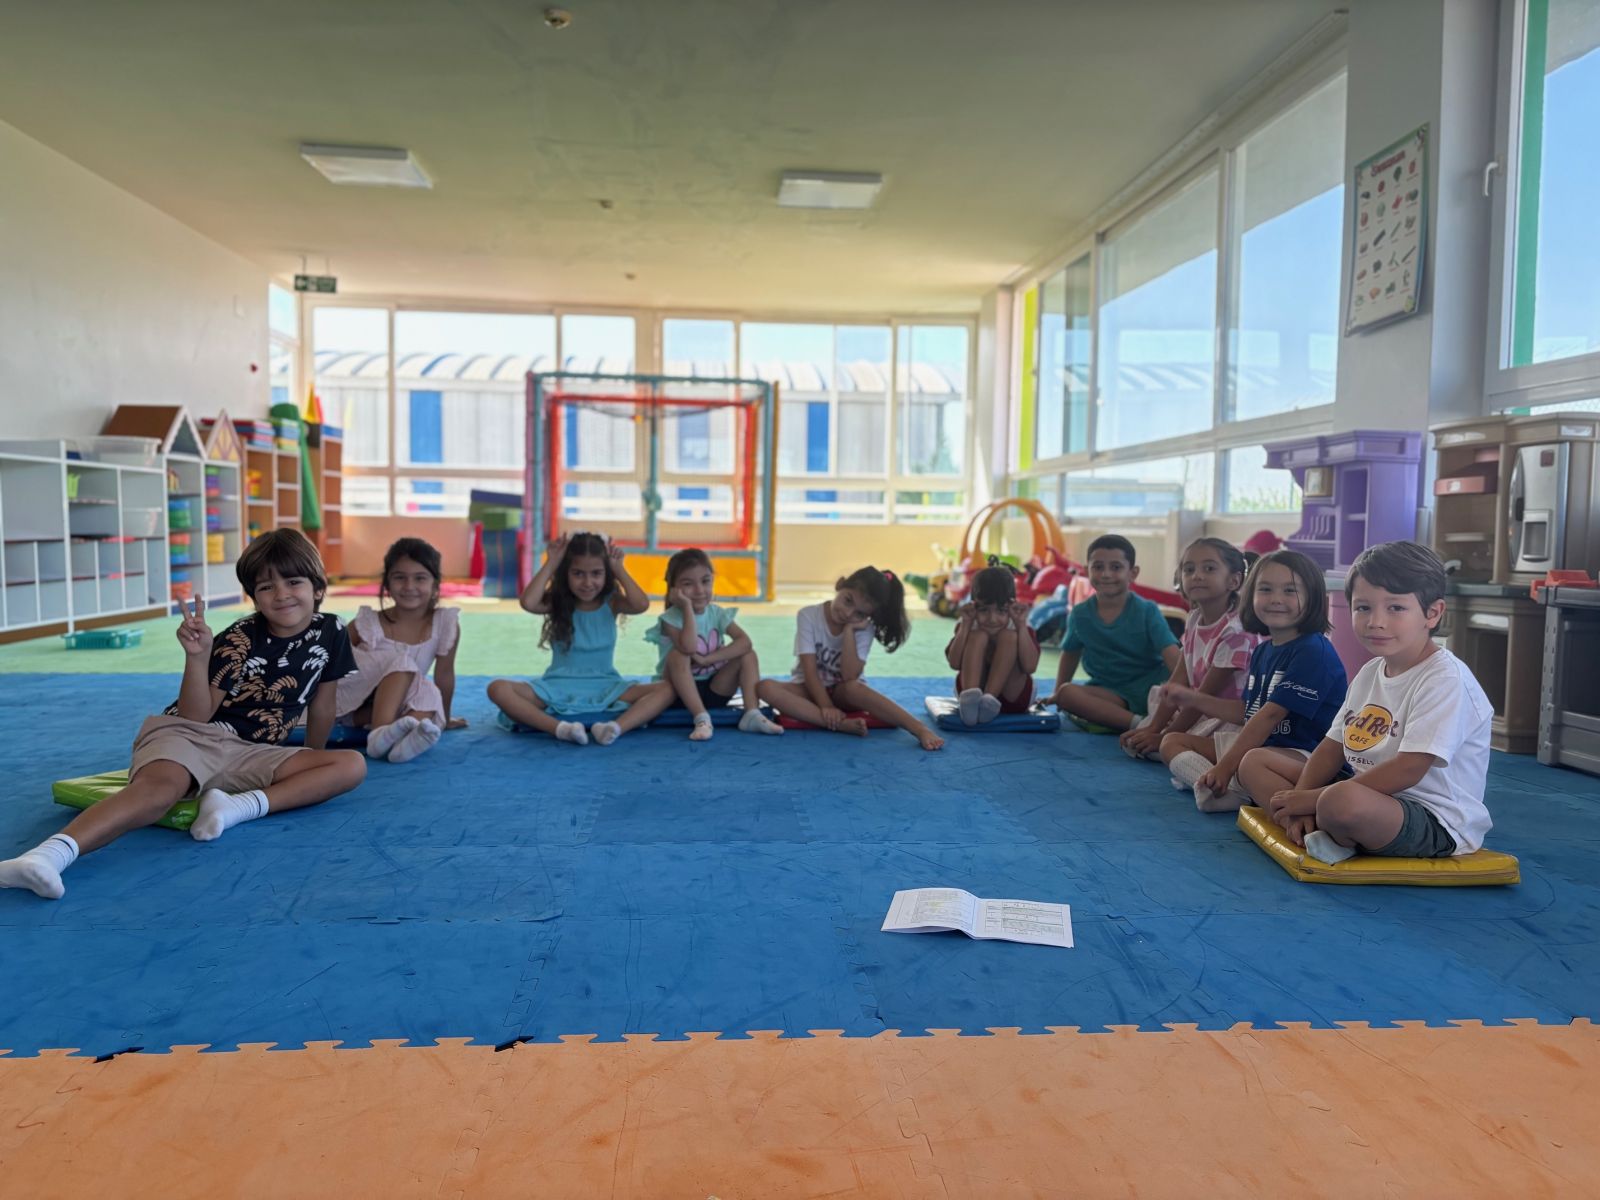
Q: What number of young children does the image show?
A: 10